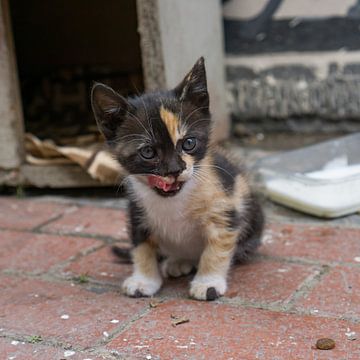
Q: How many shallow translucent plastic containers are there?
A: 1